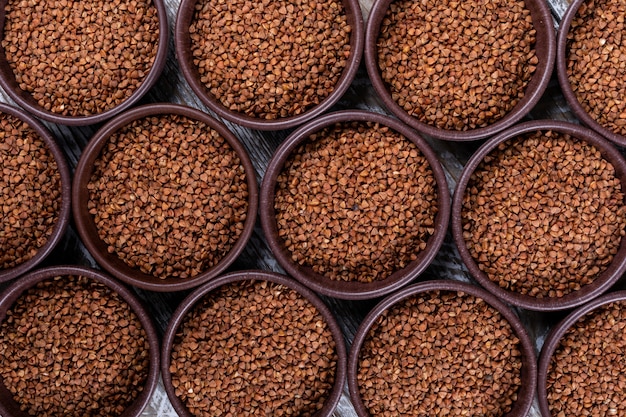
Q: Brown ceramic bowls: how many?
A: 12